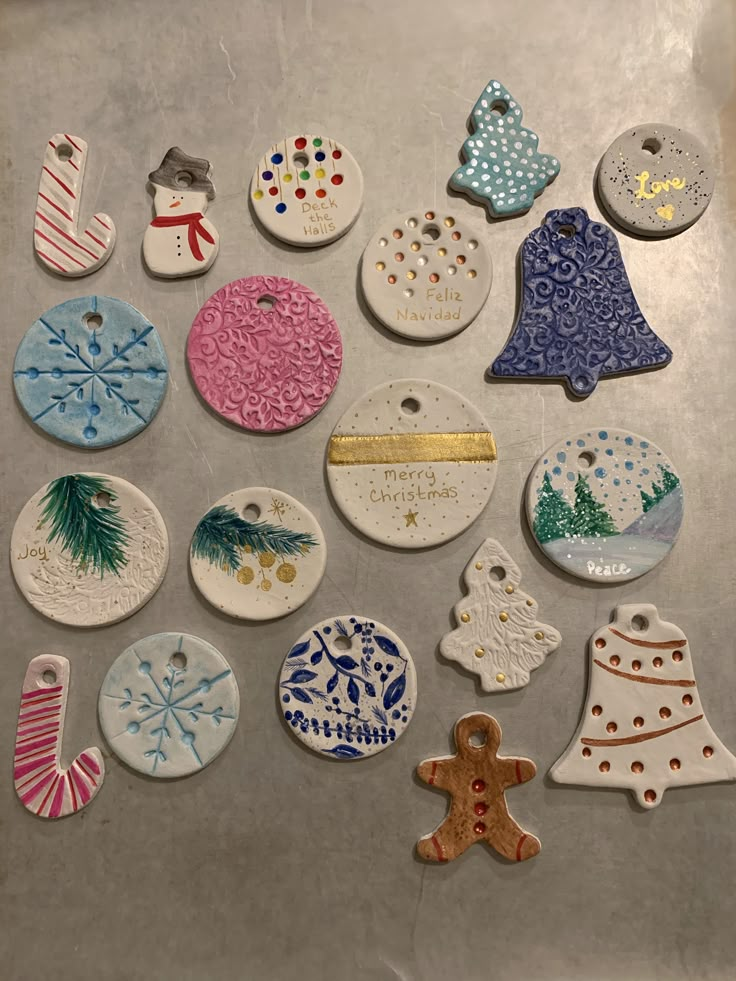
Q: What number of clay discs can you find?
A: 11